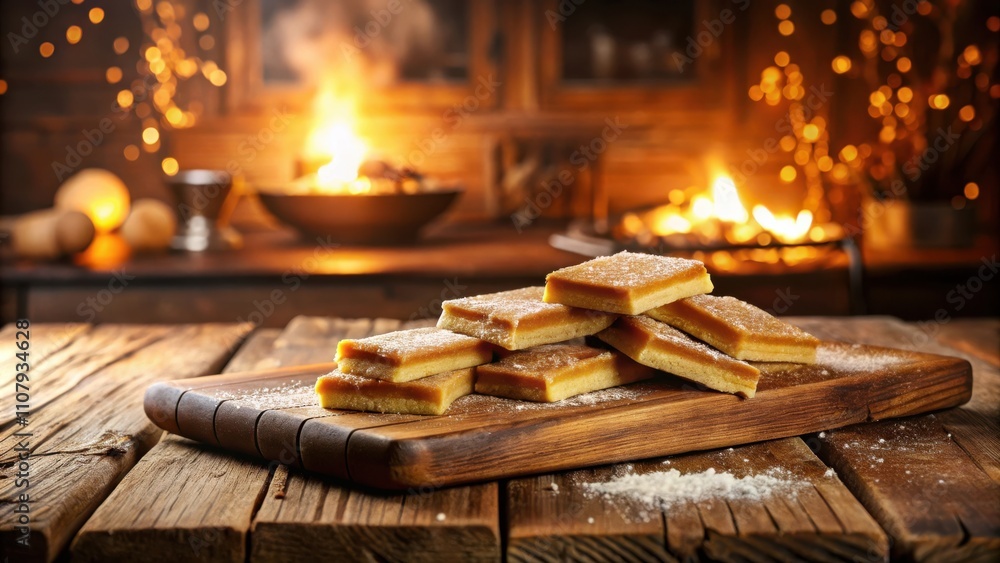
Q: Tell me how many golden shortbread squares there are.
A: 7